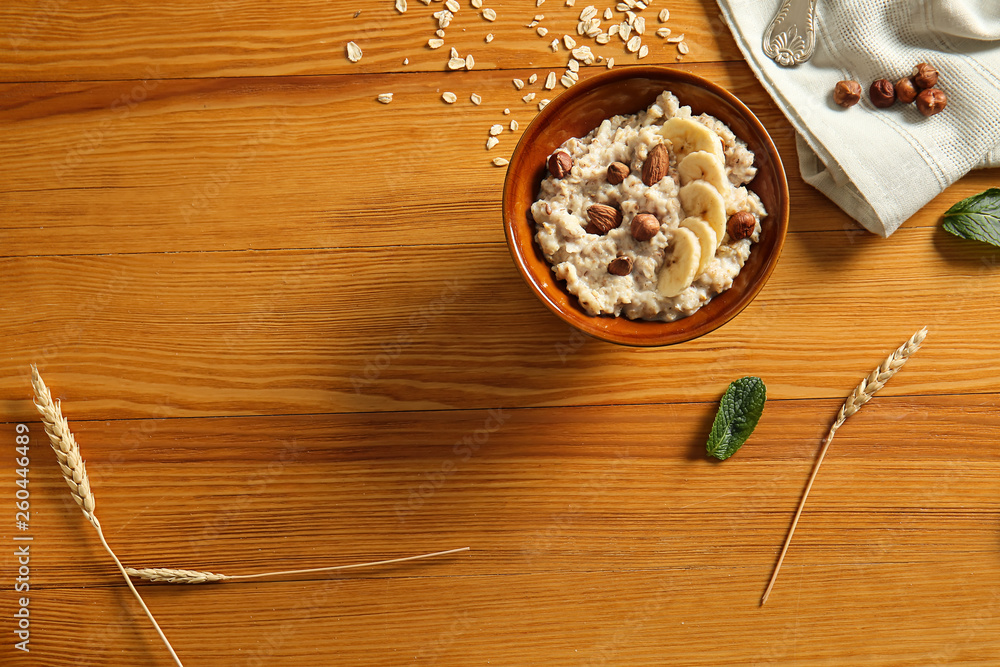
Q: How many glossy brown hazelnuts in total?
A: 10